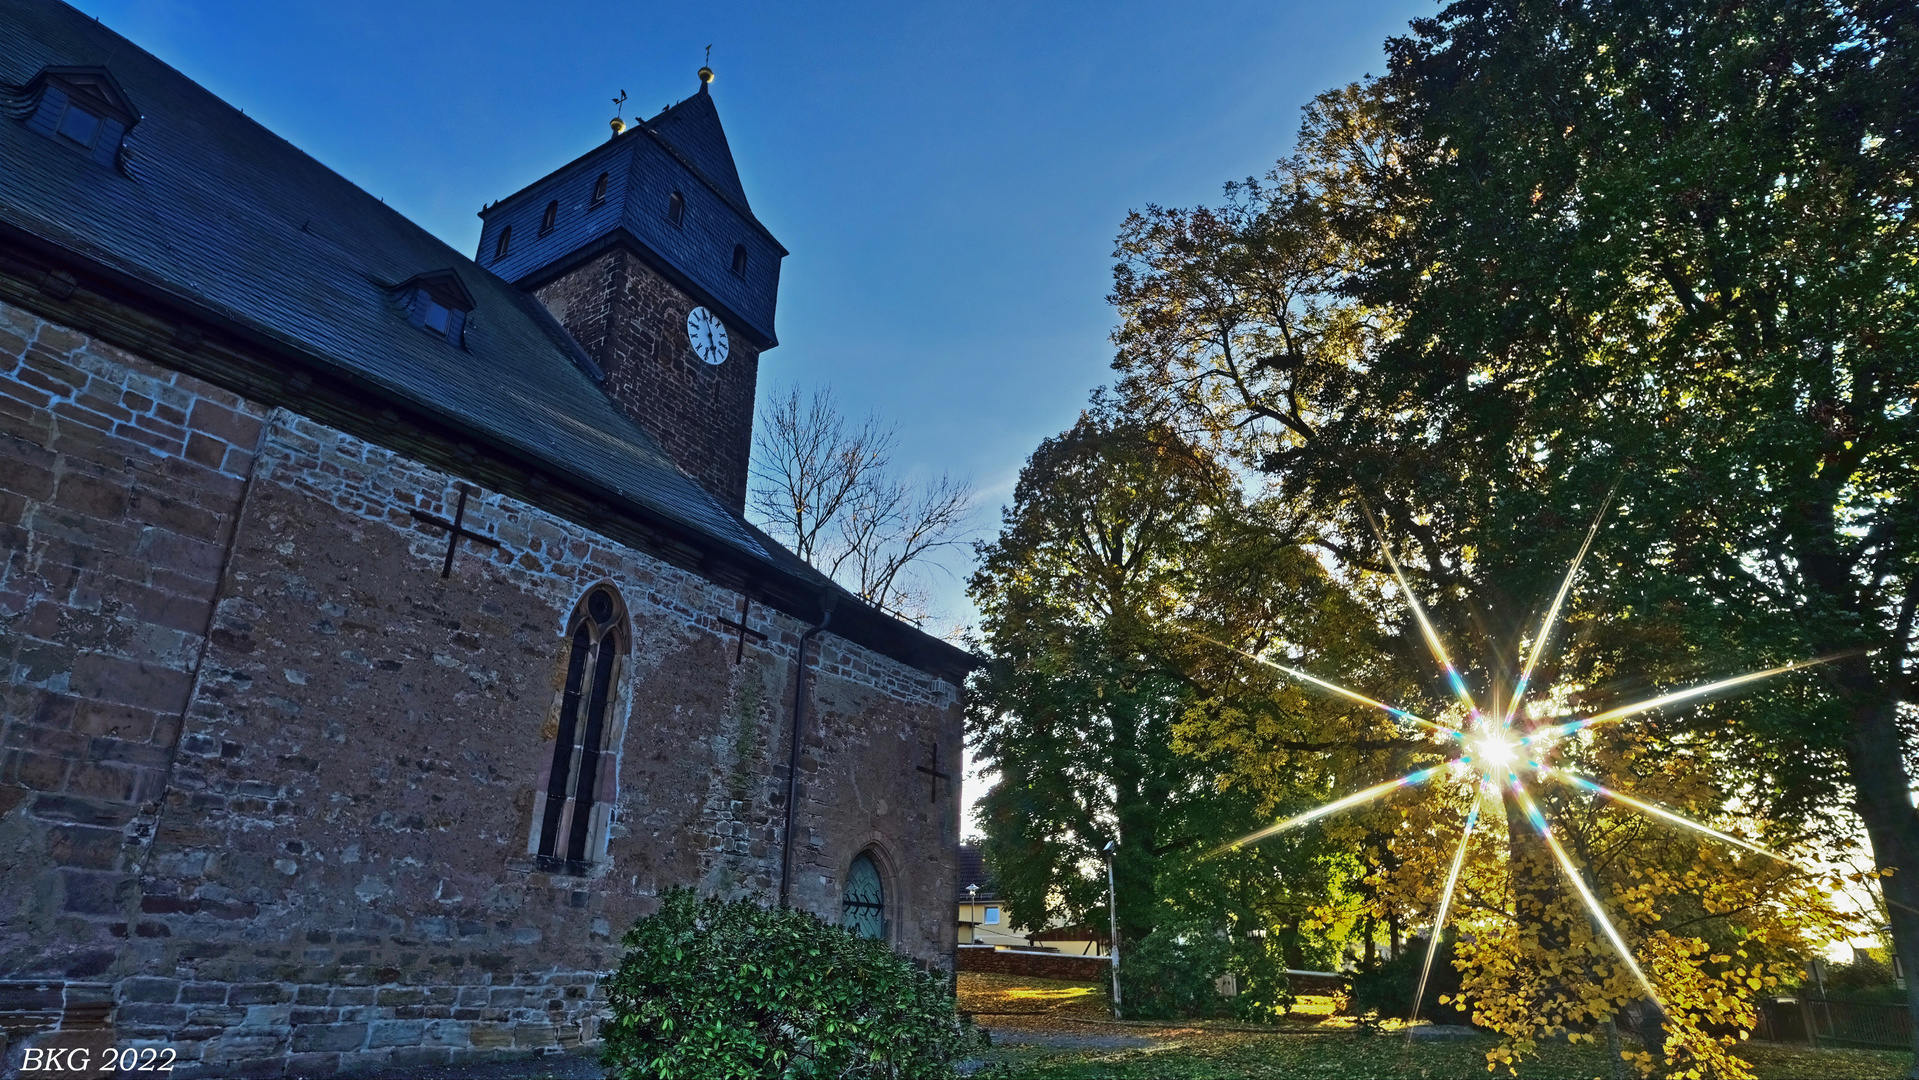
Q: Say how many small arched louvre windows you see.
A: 5